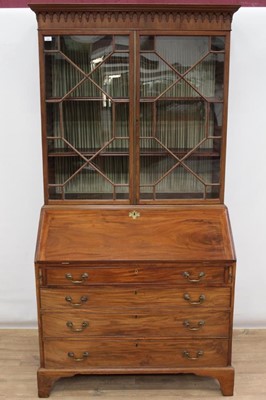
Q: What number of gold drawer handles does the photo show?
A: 8